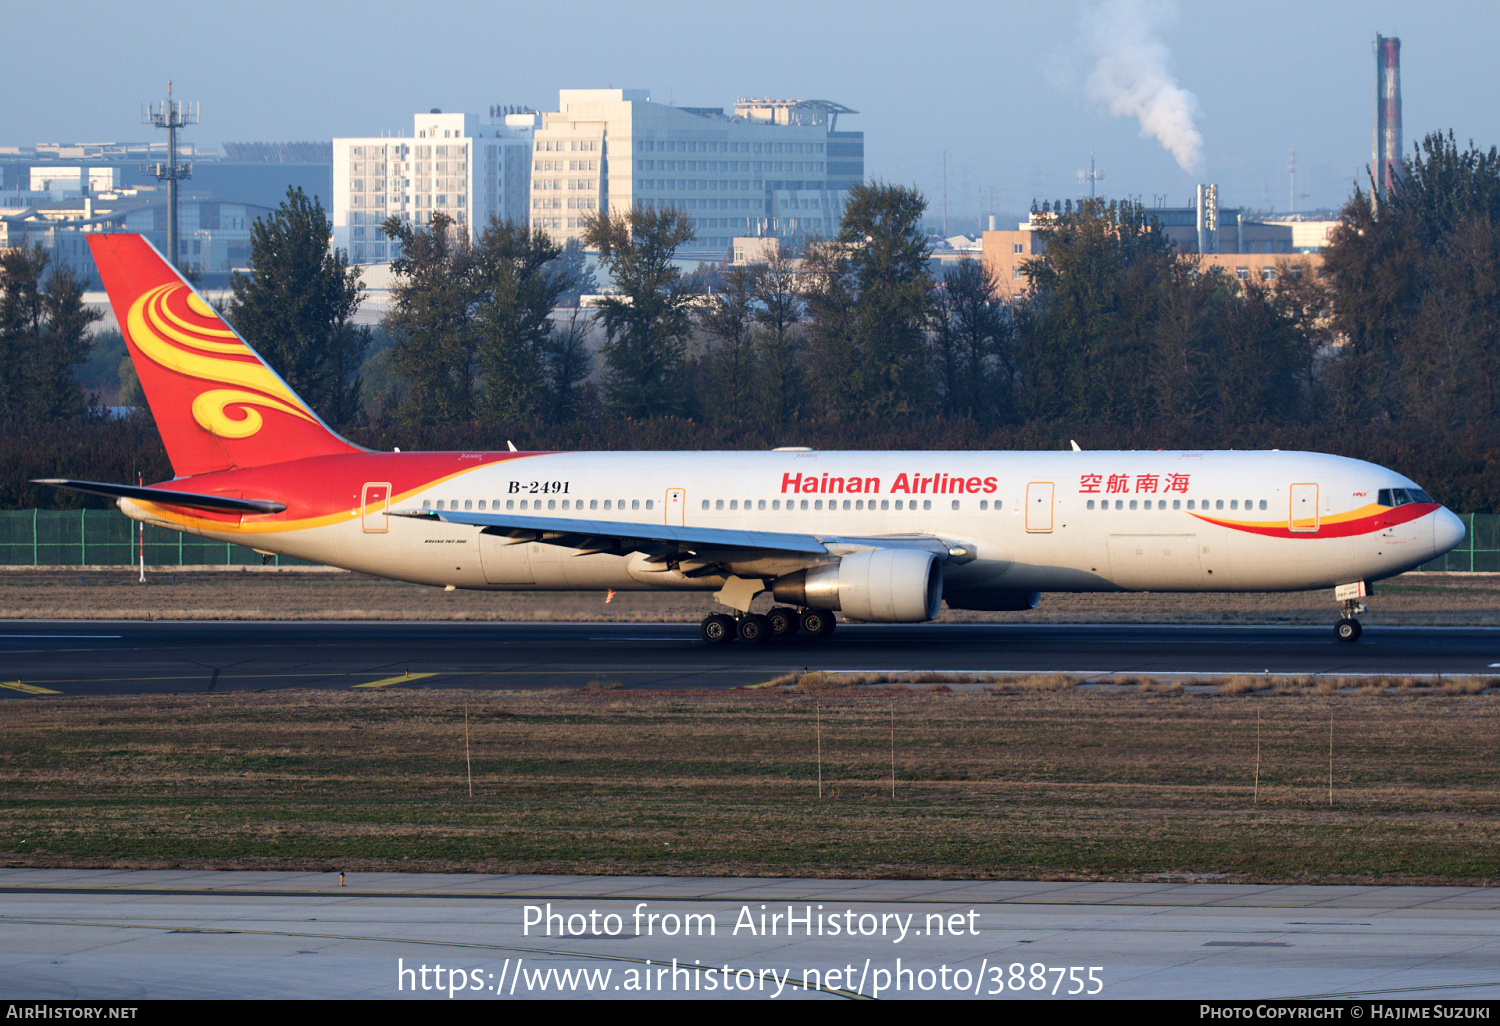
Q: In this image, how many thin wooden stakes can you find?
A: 5